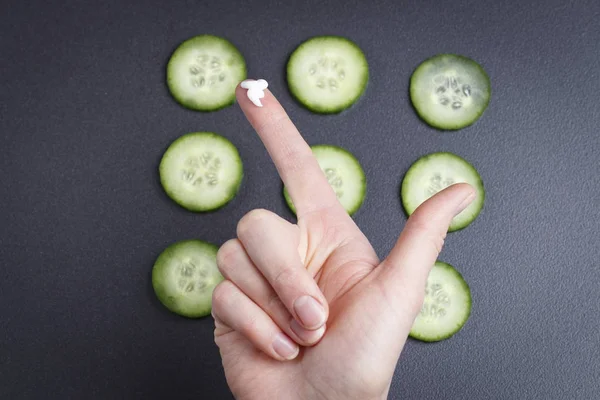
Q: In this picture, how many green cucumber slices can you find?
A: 8